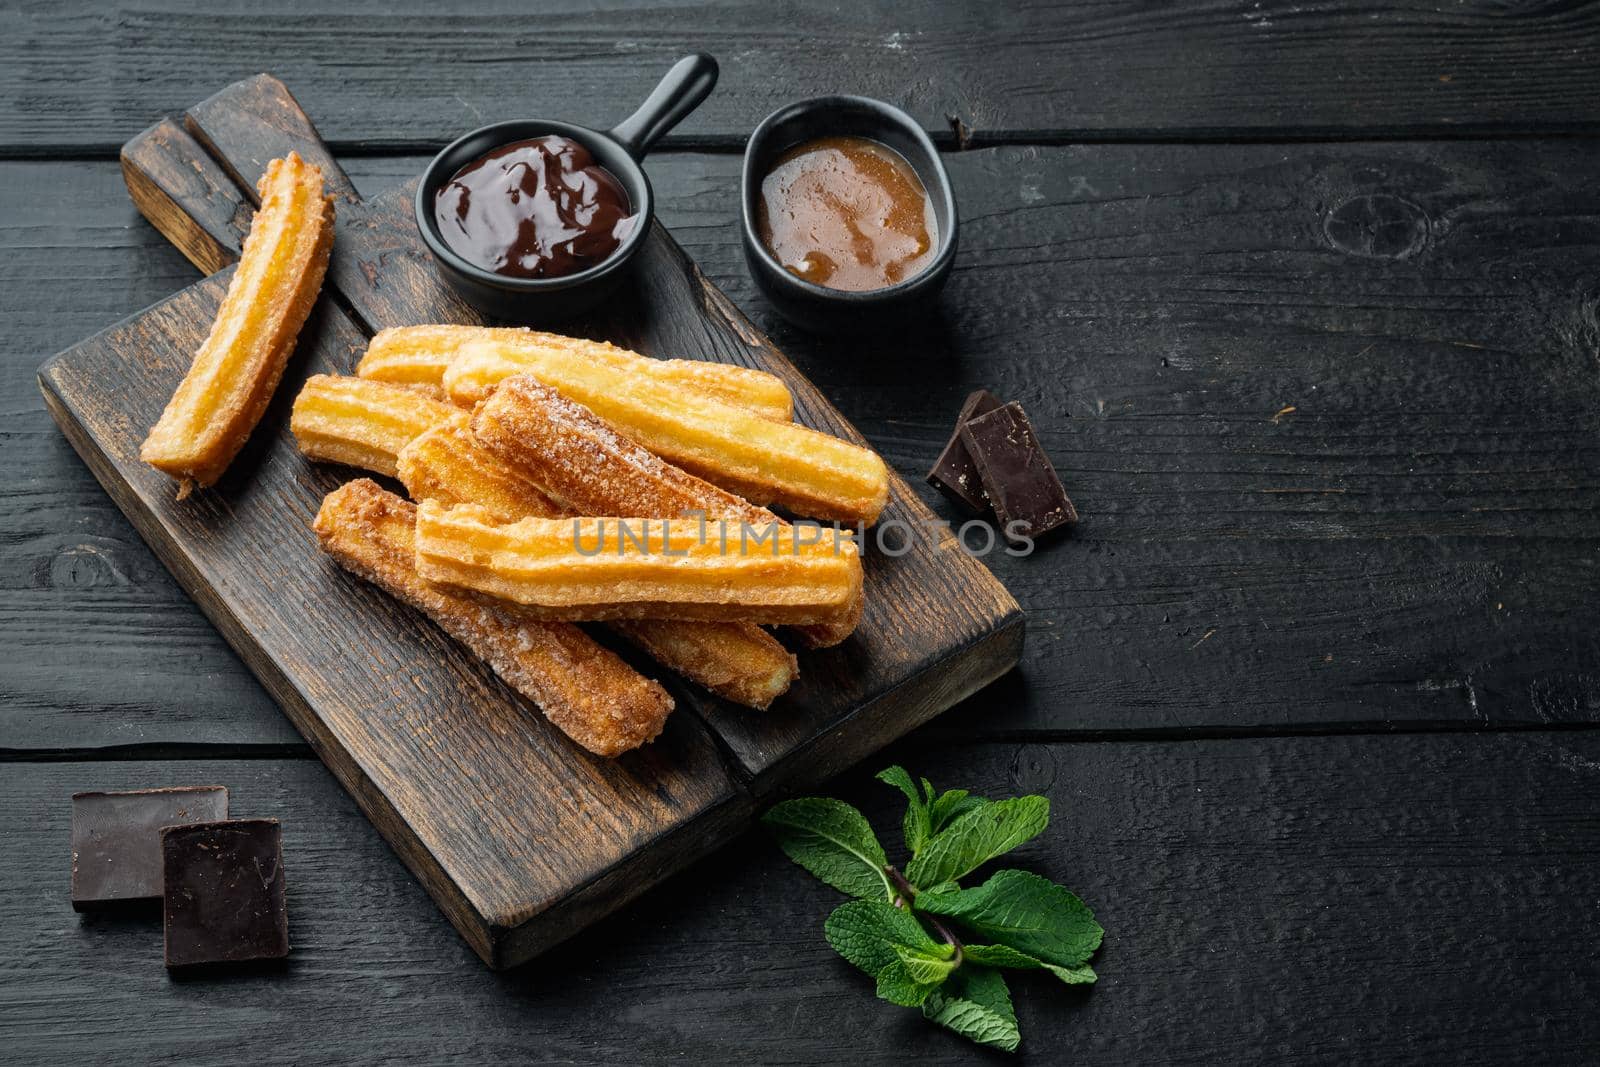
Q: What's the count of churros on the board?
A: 8